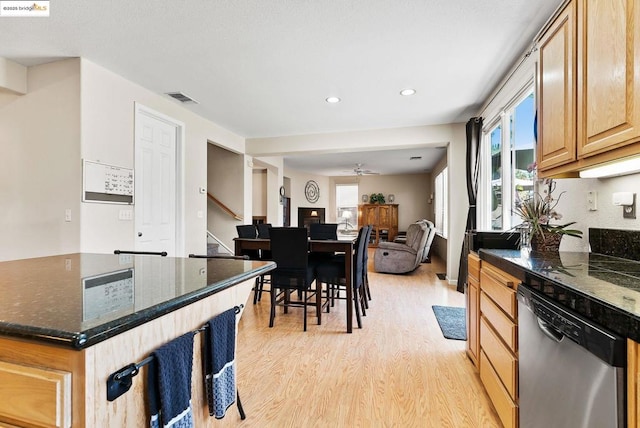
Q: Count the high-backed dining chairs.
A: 6